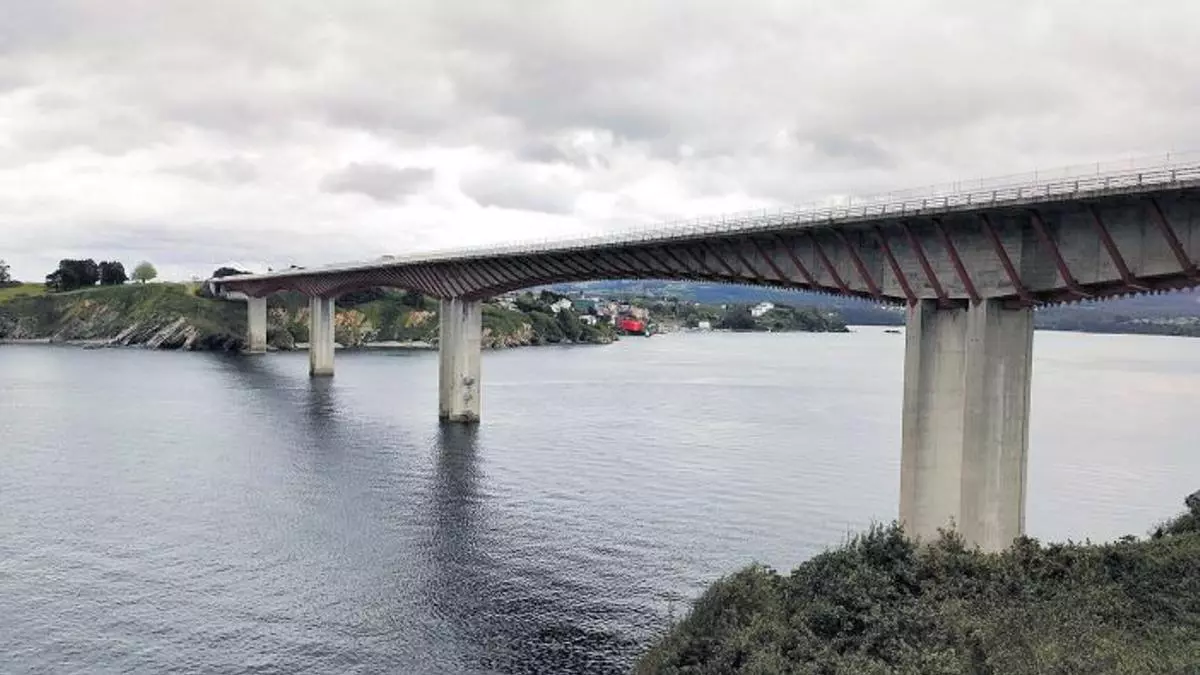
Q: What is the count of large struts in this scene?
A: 4